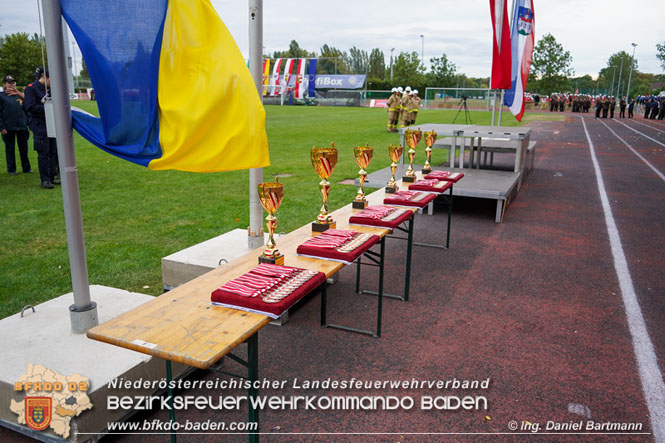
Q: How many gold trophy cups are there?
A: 6